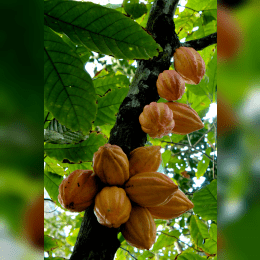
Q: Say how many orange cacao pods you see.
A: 11